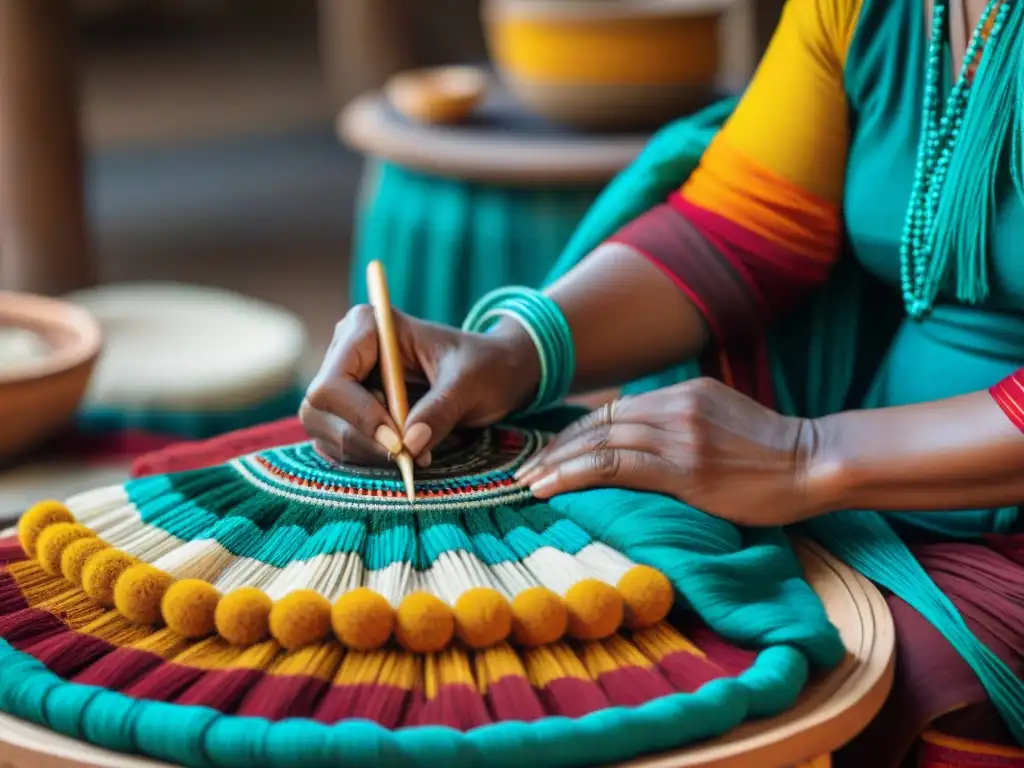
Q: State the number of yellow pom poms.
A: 14